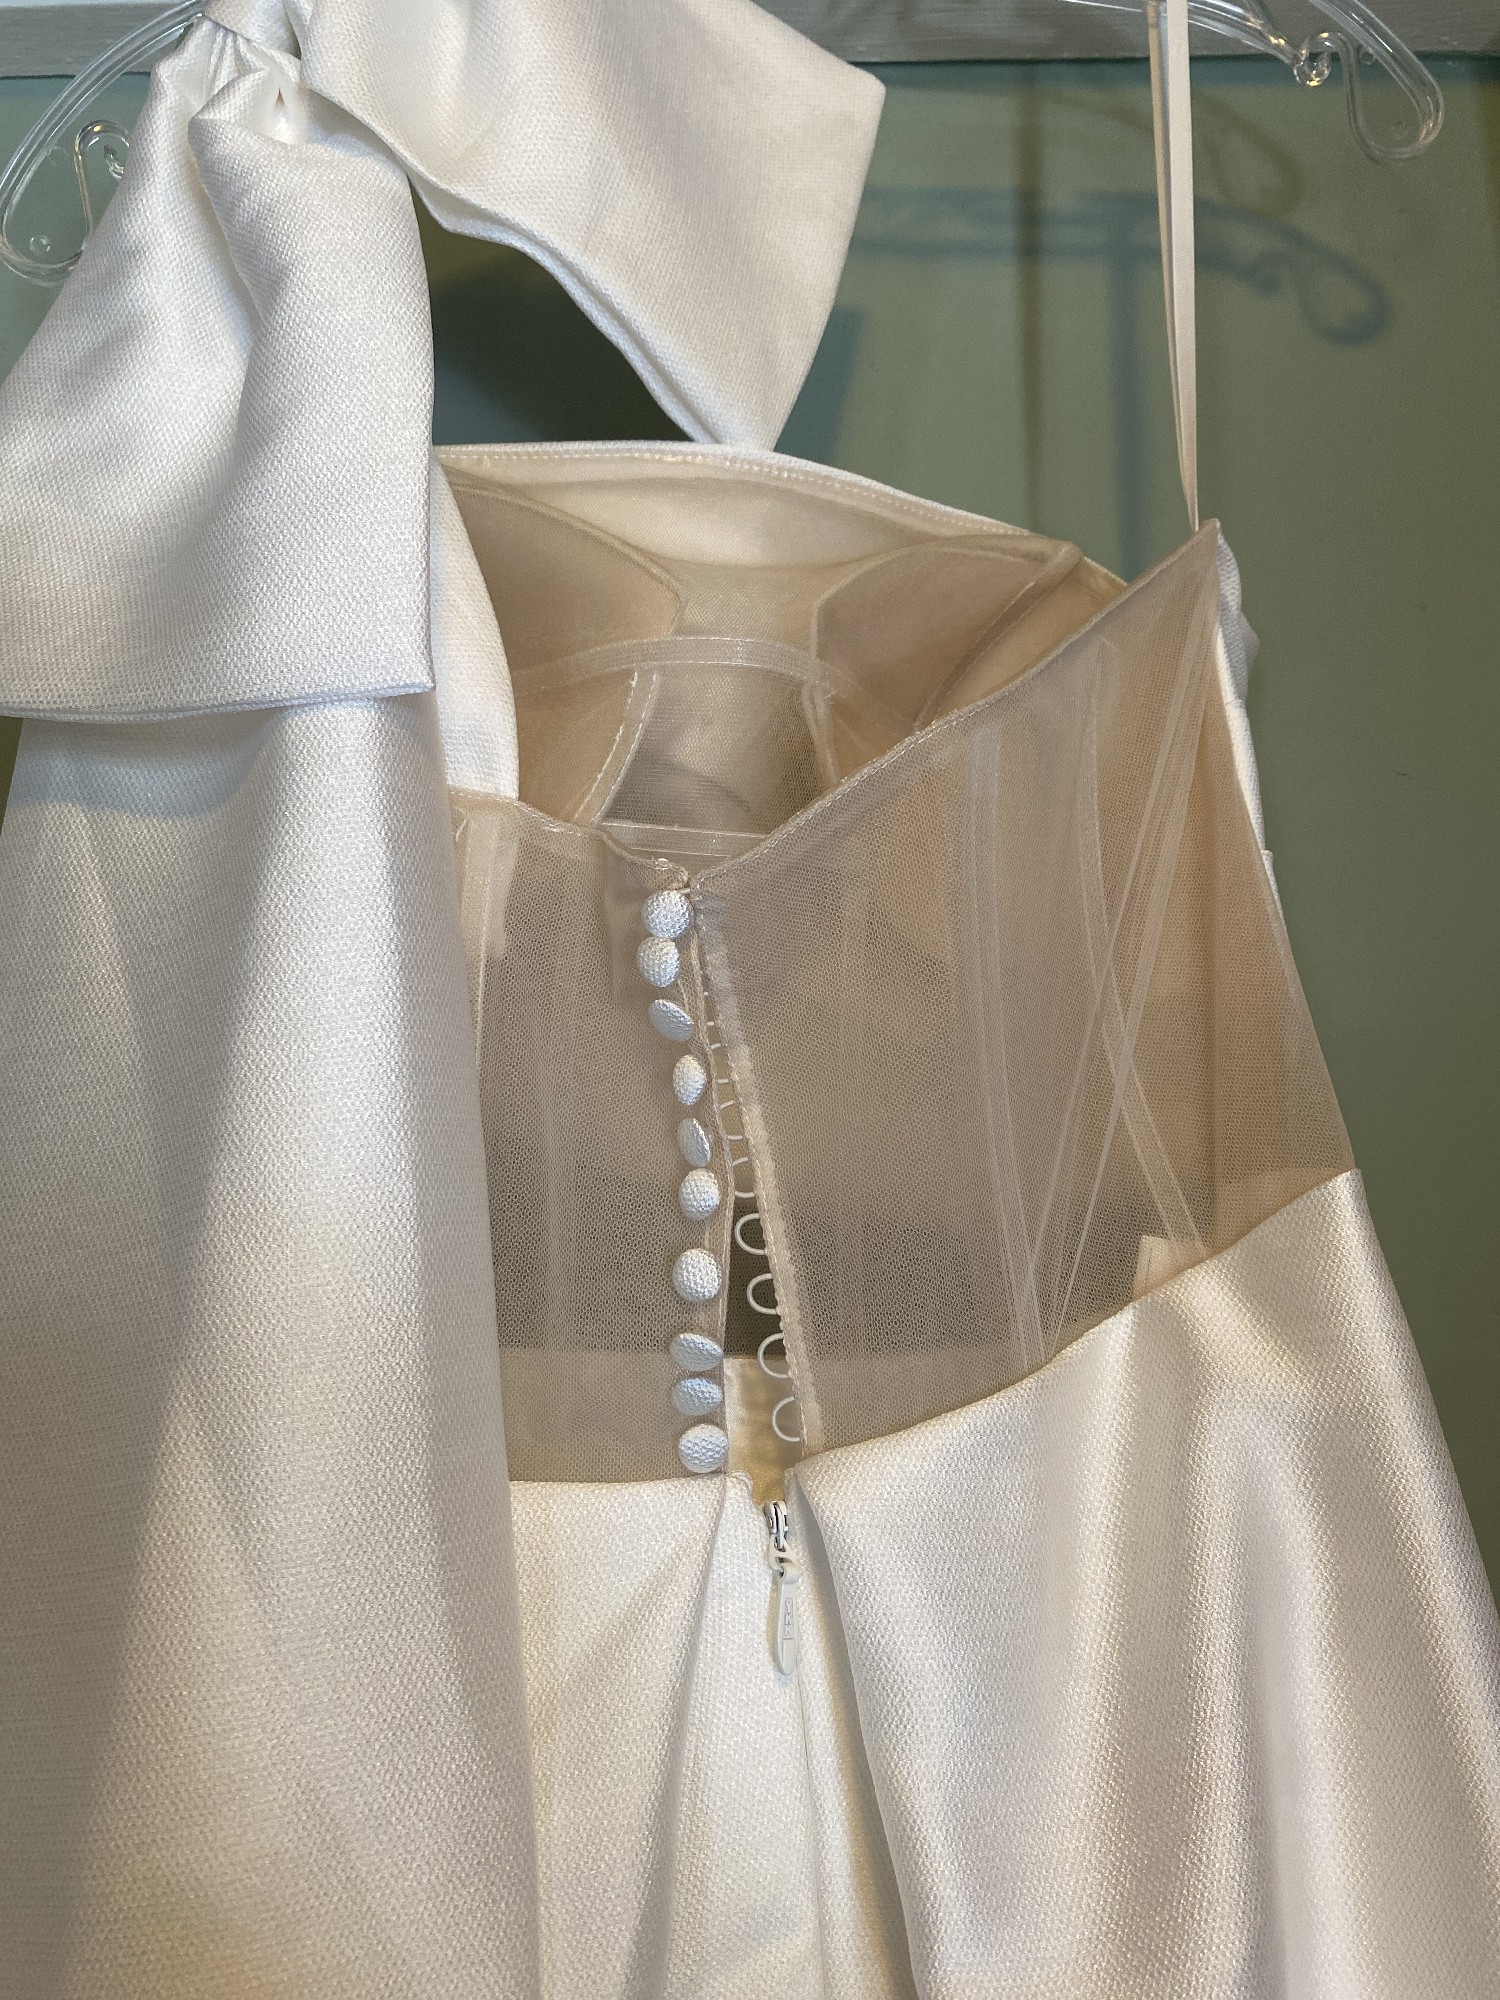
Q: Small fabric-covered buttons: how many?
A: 10